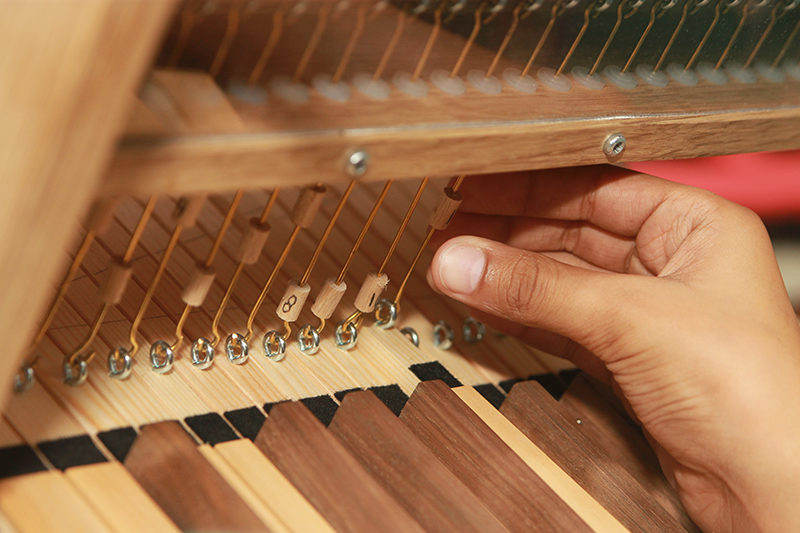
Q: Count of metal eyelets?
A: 13